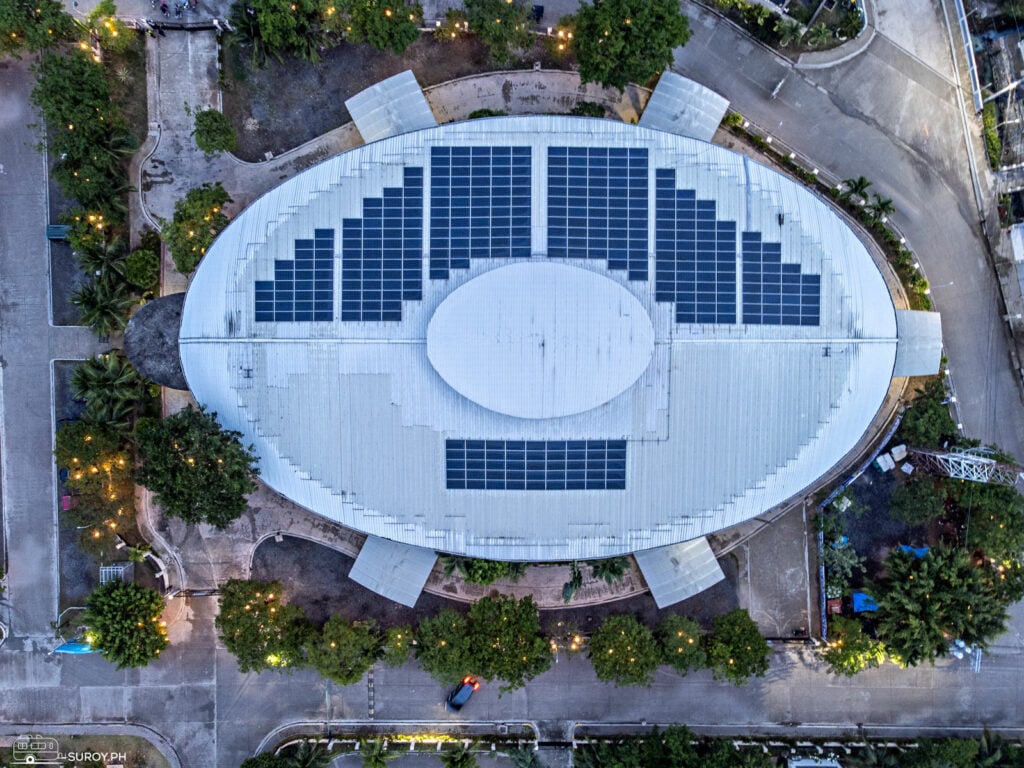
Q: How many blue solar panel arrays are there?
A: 7